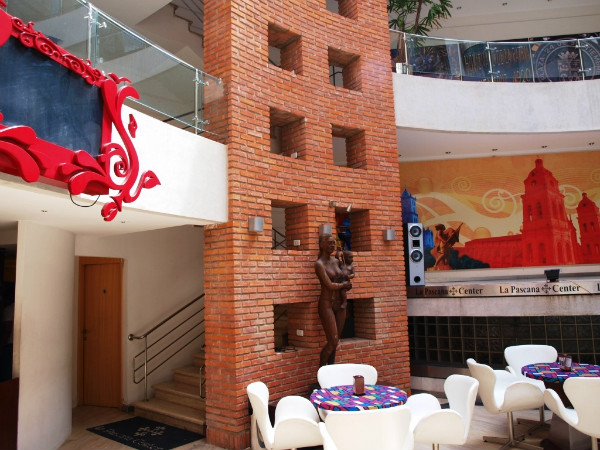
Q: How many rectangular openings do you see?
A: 9